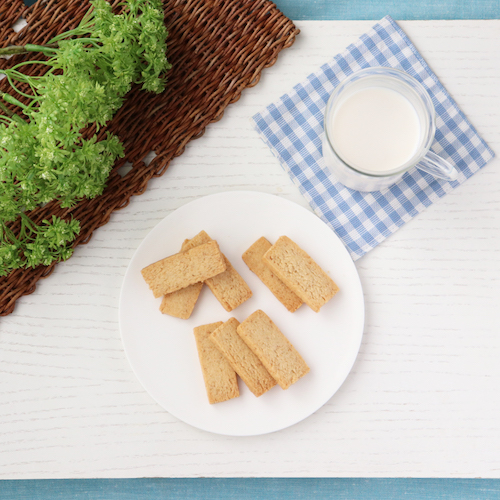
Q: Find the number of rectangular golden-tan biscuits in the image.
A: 8